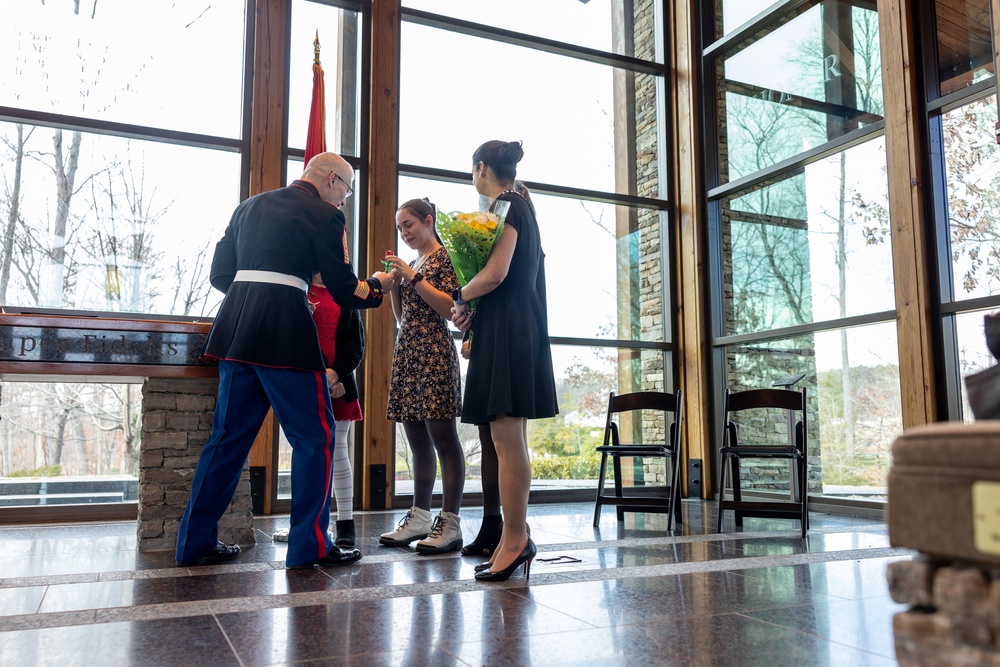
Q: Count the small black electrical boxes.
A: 3